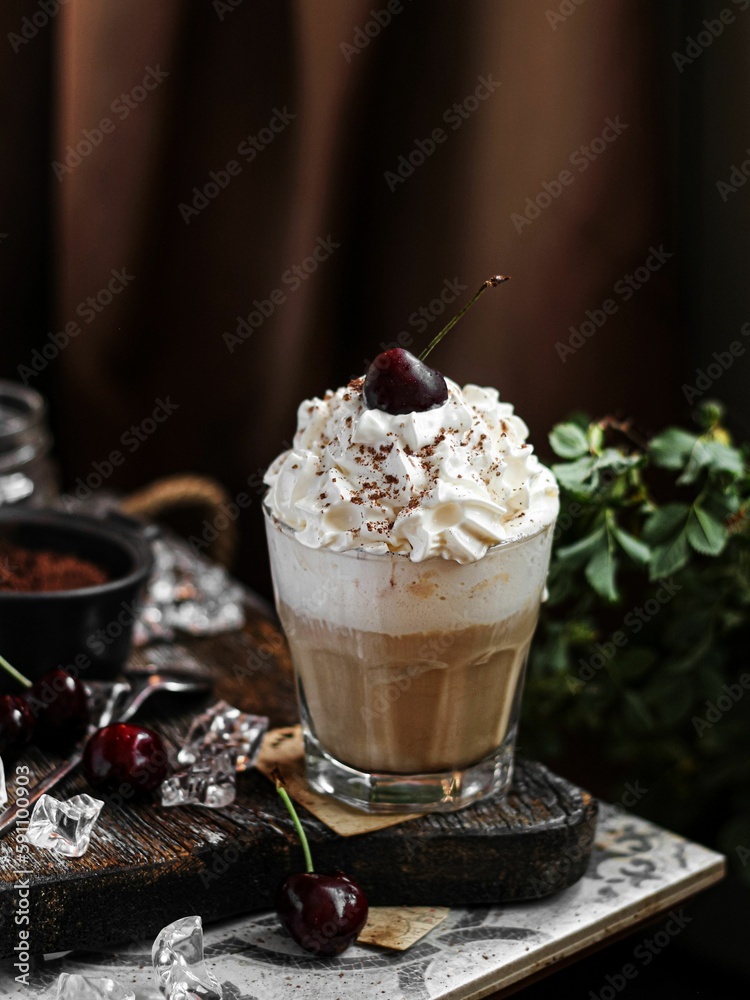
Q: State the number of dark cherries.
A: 5